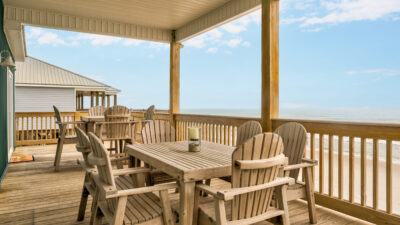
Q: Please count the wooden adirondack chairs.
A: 10